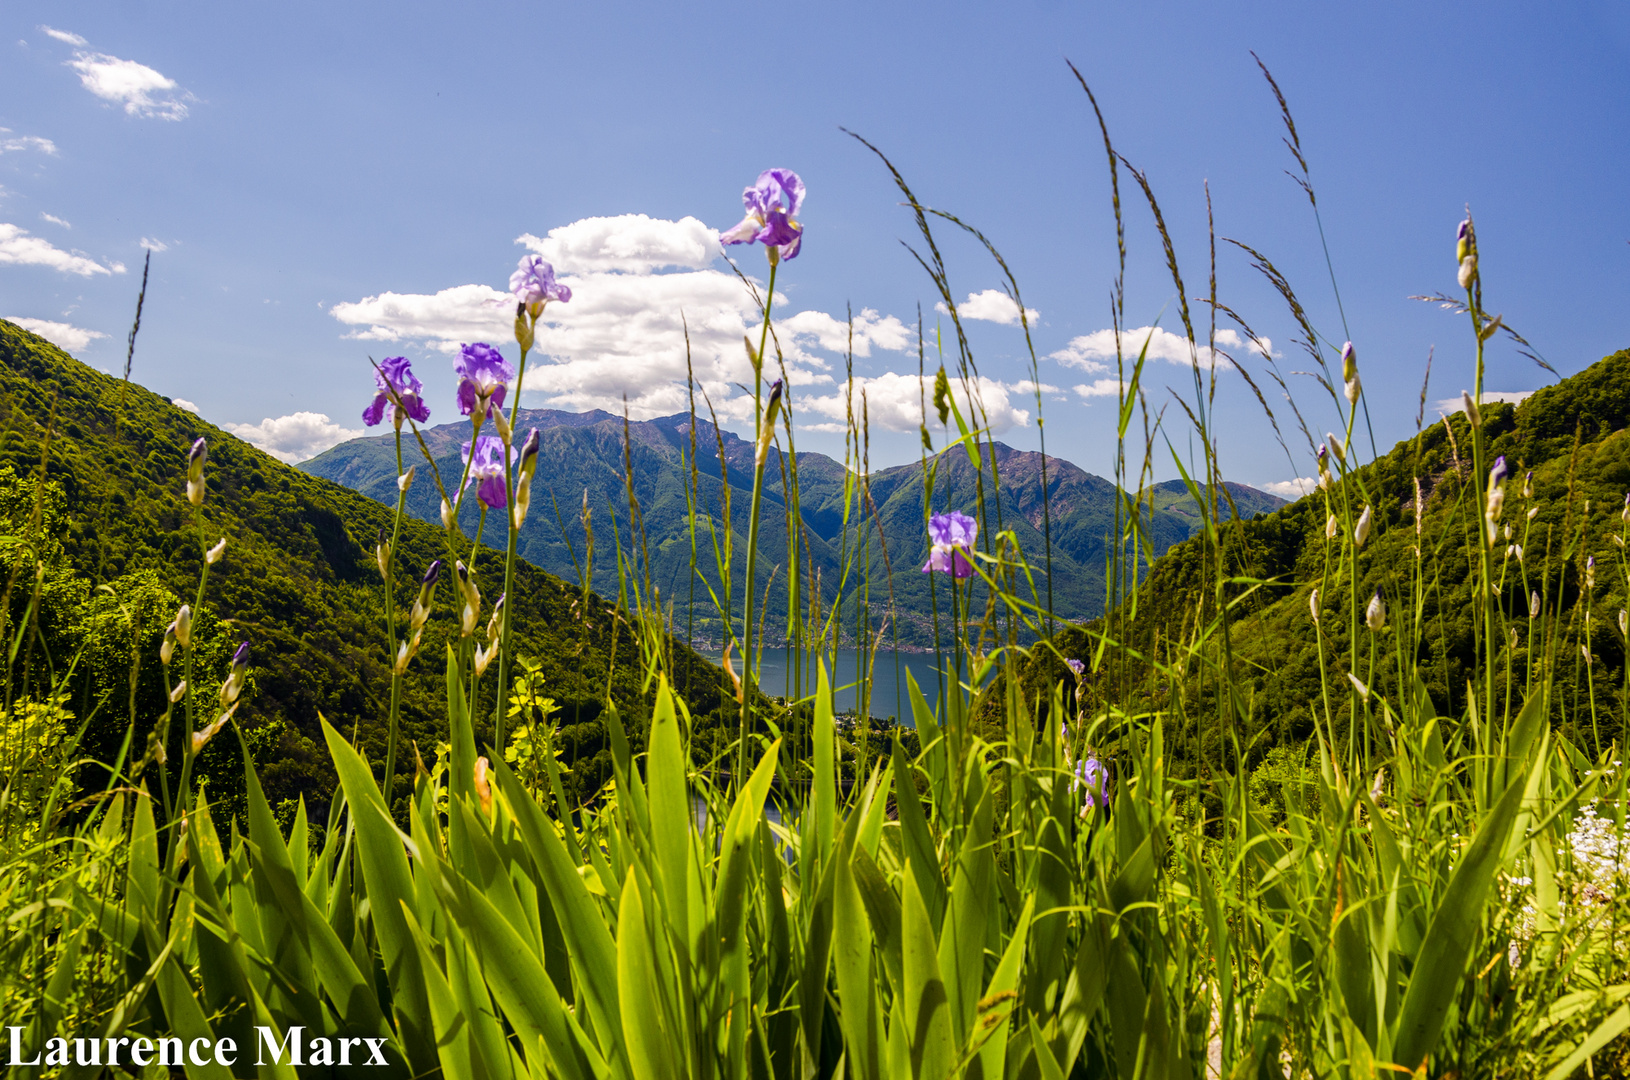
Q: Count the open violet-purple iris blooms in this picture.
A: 7